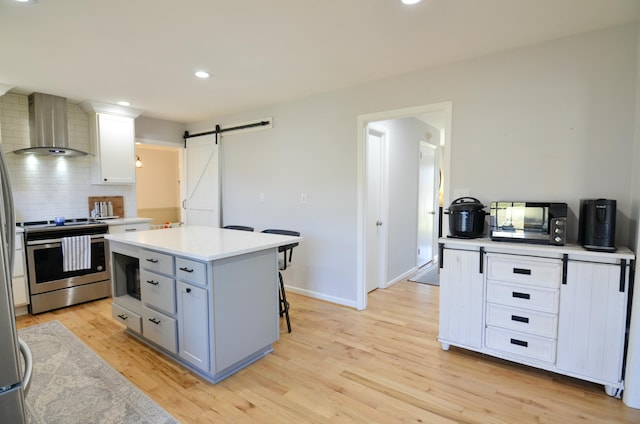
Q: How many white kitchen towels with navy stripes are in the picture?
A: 1